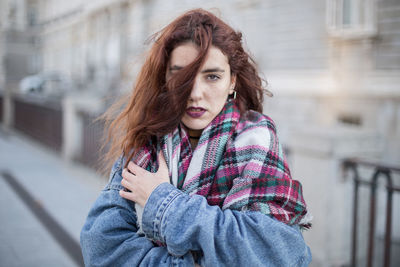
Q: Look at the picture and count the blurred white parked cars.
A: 1